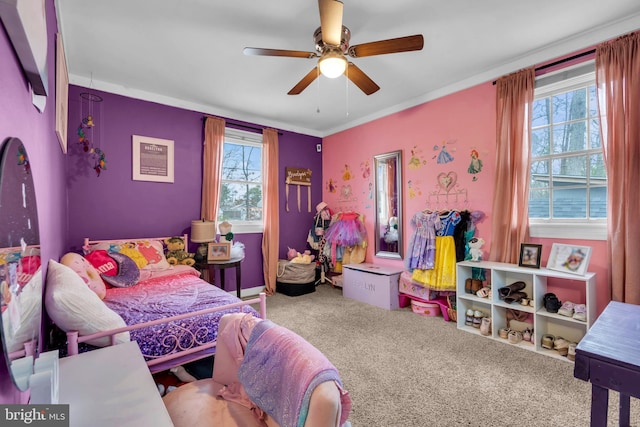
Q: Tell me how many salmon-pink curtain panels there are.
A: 4